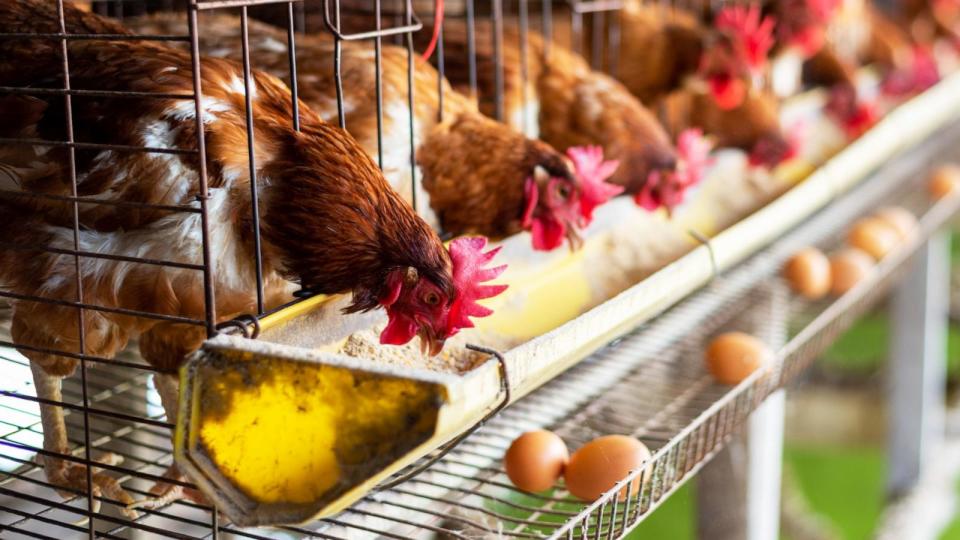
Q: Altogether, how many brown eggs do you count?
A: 8